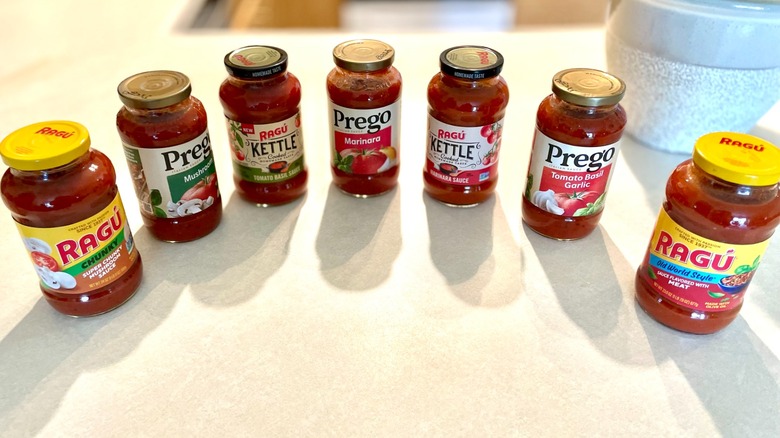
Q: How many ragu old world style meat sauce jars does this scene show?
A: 1